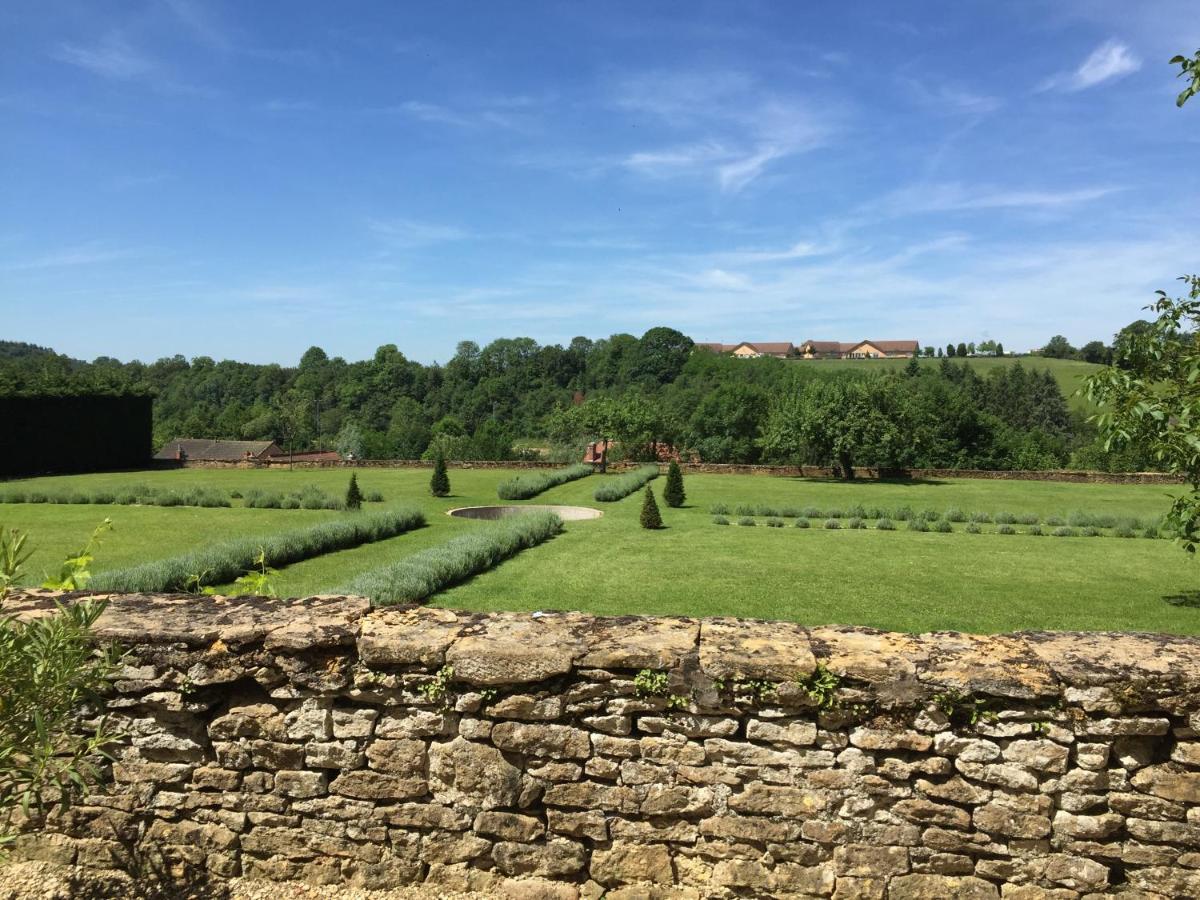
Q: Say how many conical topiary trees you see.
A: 4